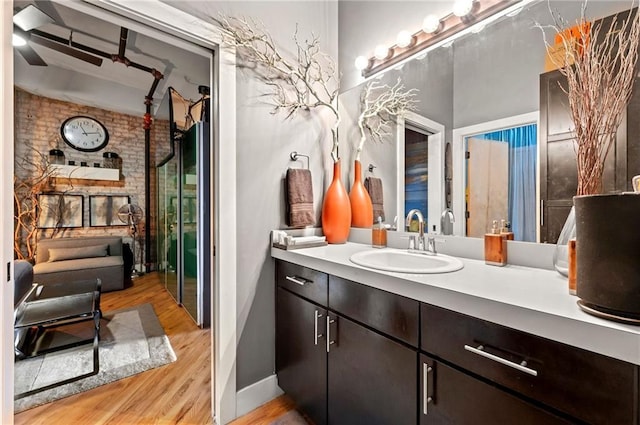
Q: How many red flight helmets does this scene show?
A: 0